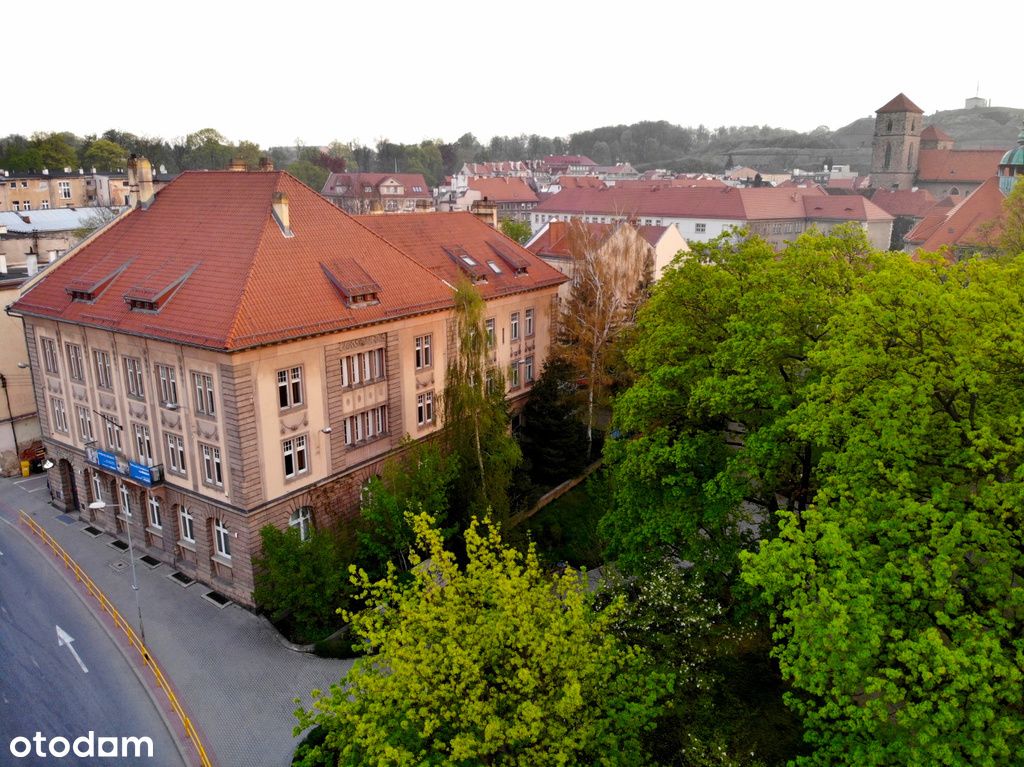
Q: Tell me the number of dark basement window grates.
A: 5